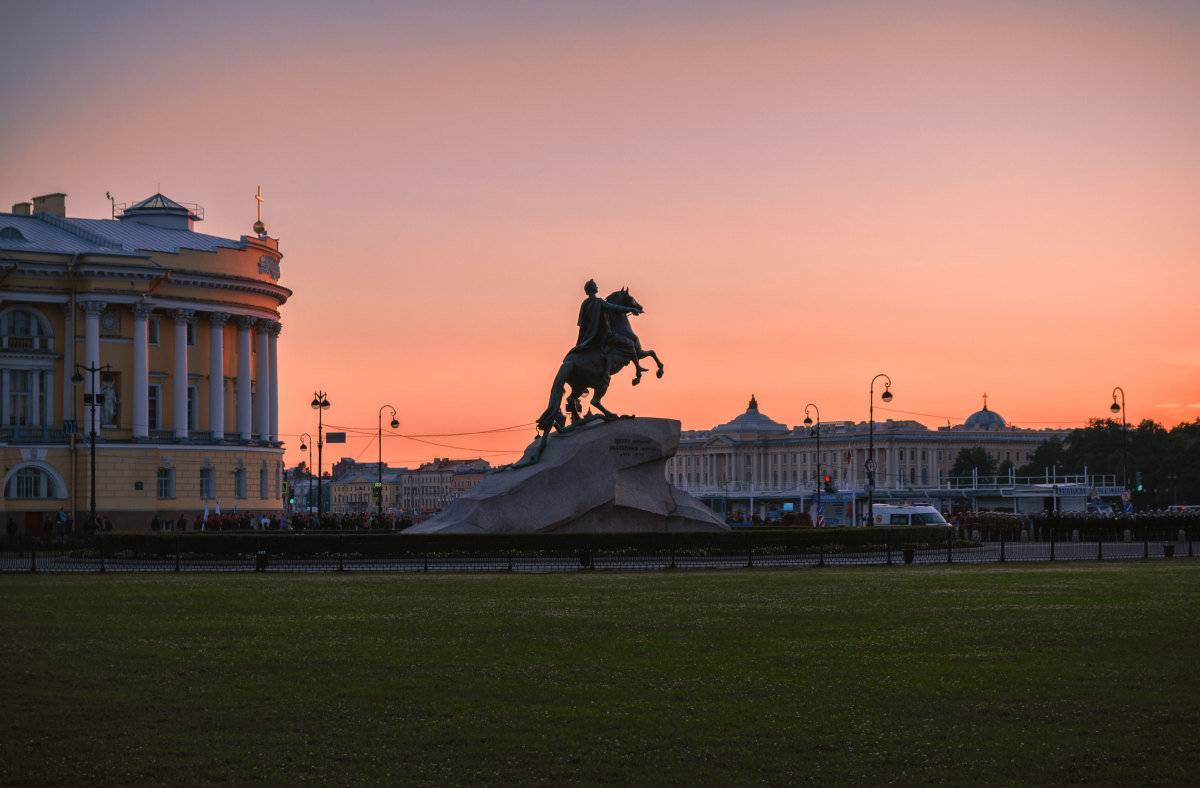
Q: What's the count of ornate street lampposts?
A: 7